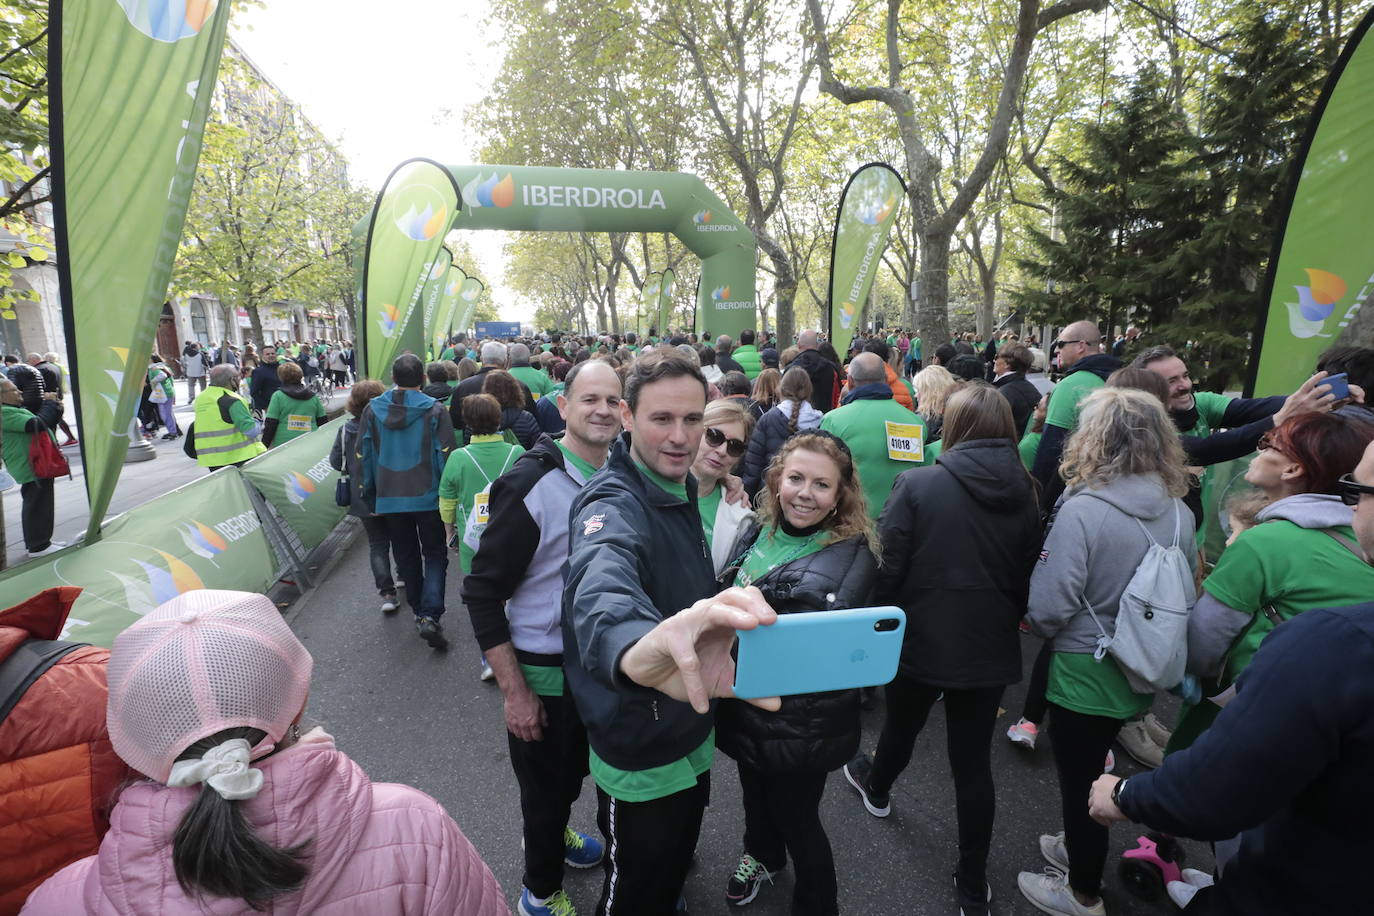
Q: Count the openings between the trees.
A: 1